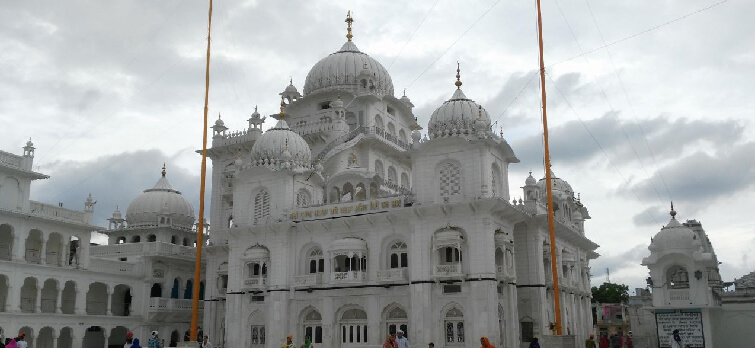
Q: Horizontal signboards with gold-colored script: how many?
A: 1